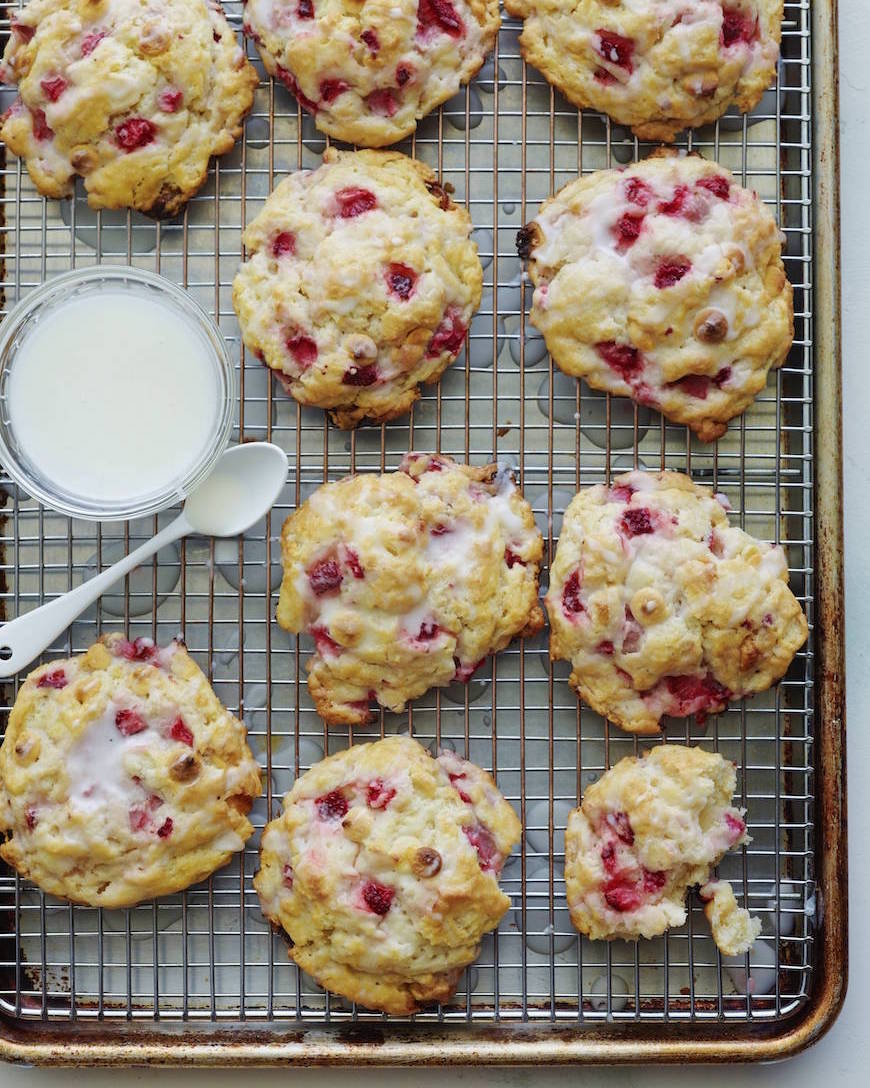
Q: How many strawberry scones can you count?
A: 10